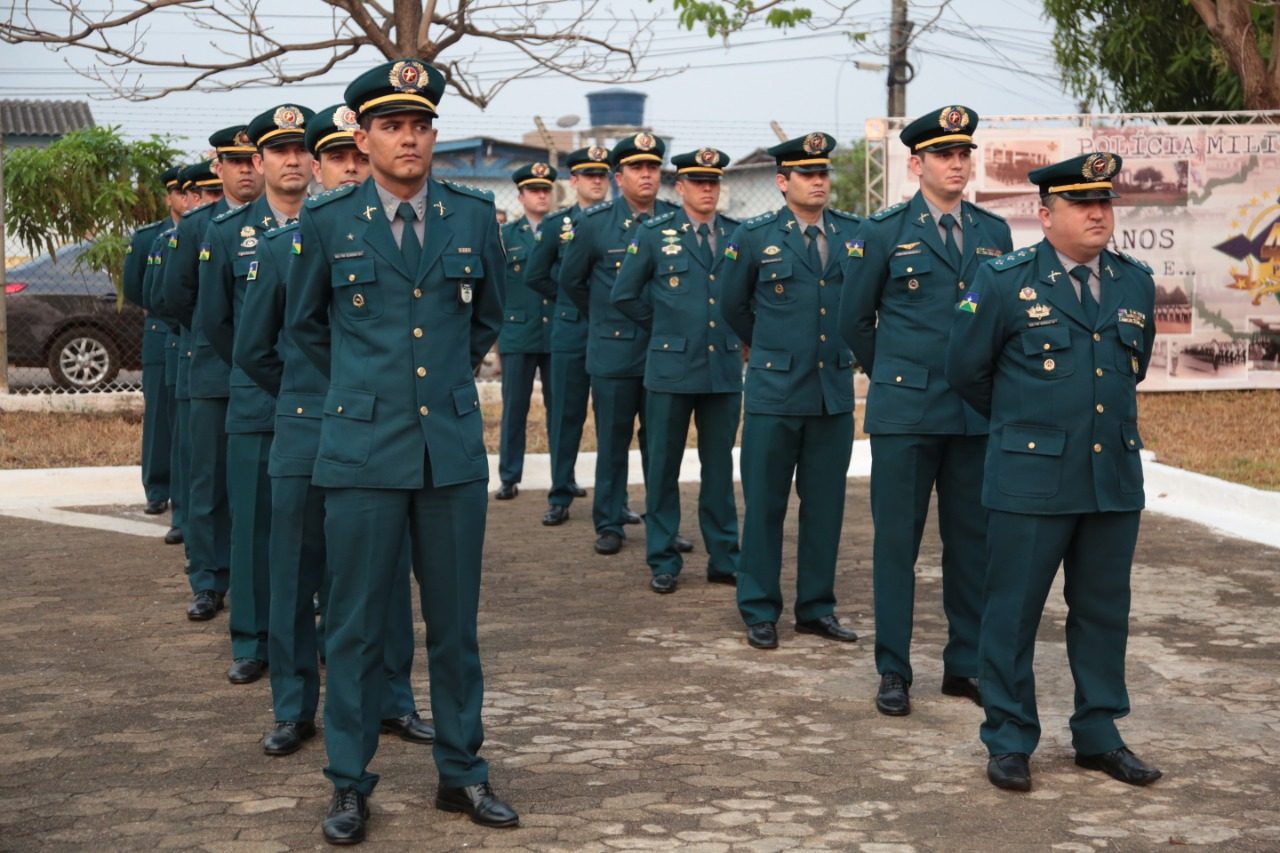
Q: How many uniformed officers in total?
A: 14